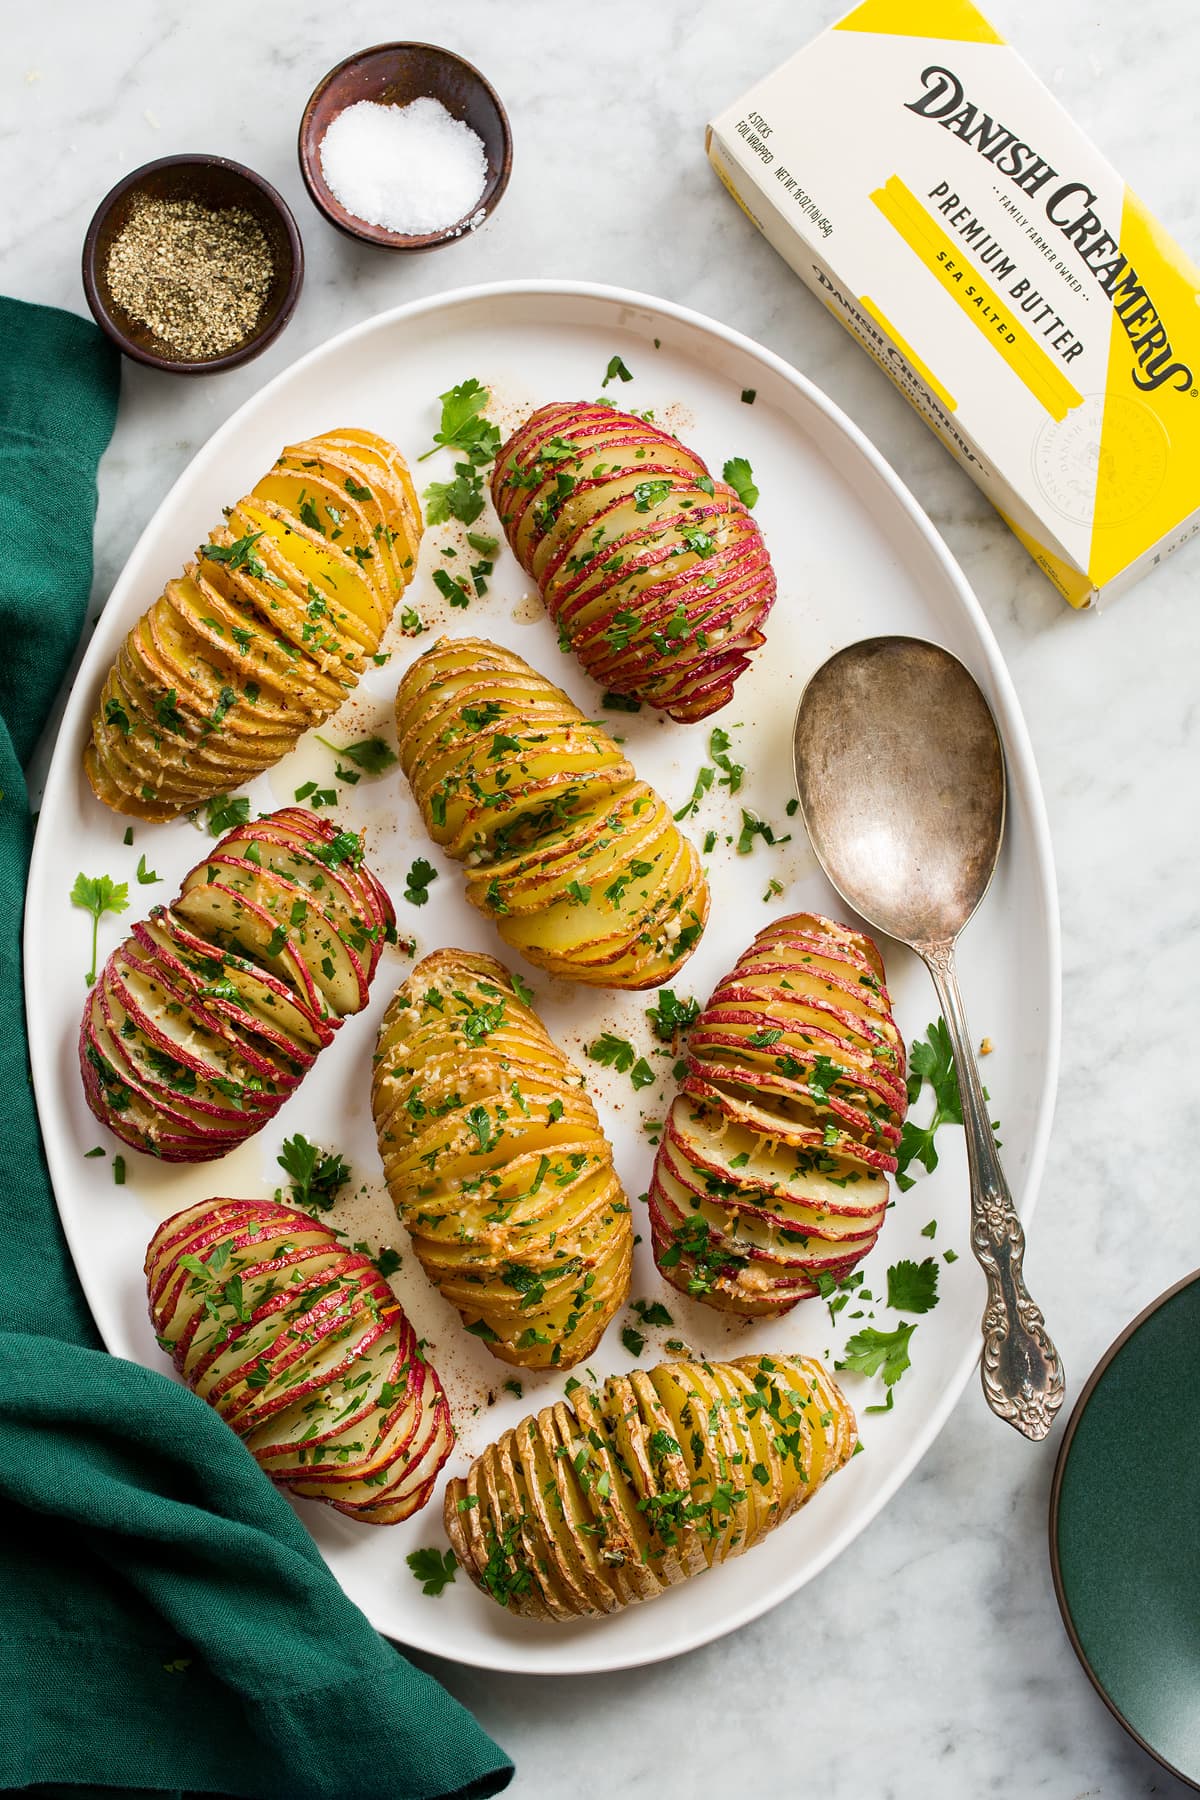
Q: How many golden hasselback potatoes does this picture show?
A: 4